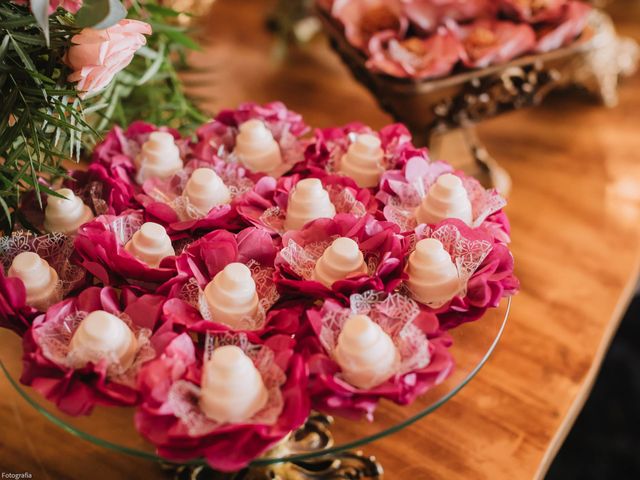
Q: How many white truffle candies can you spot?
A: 15